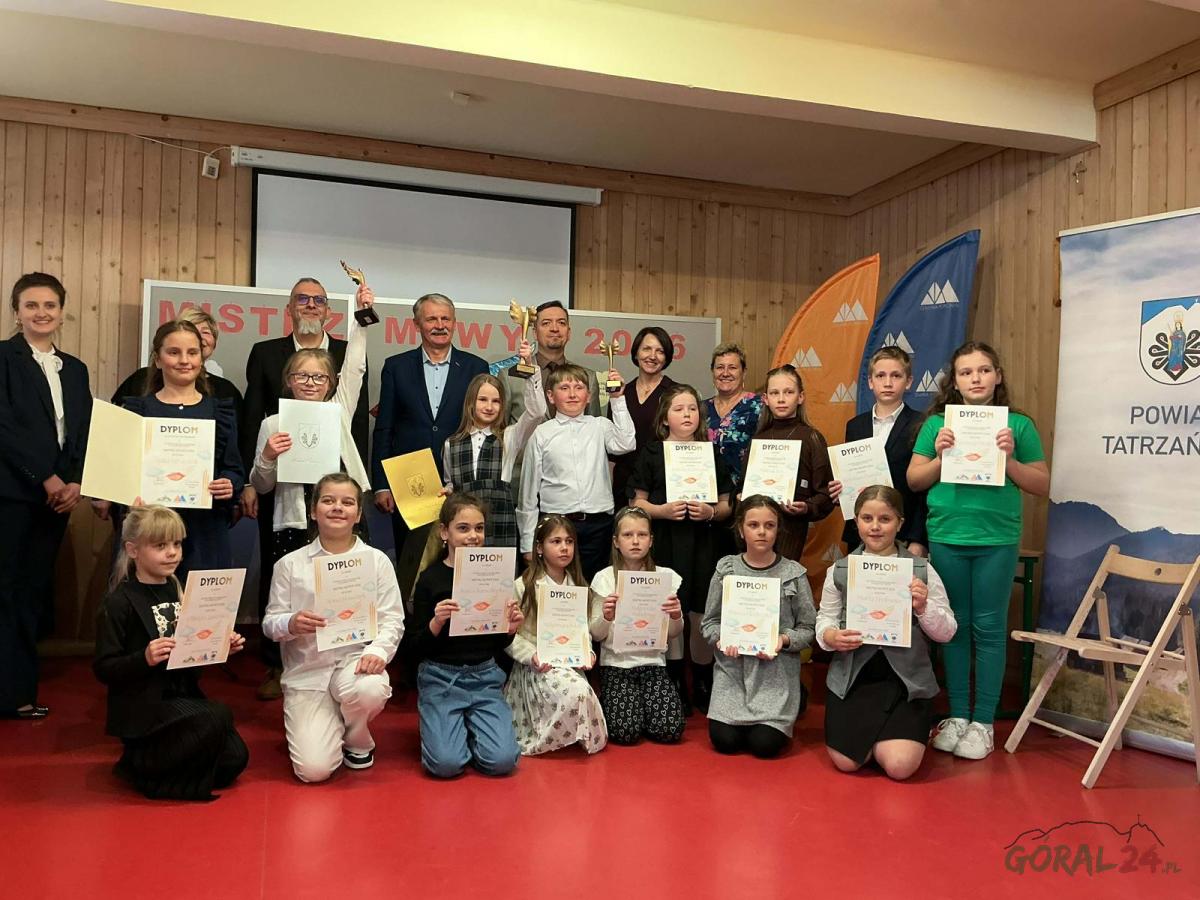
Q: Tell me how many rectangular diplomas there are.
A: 12